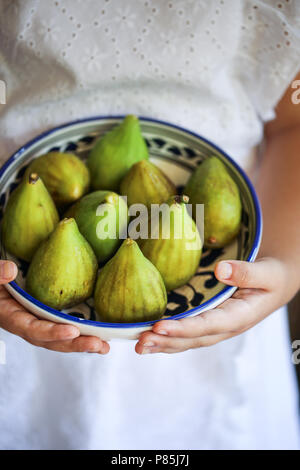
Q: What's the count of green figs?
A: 9